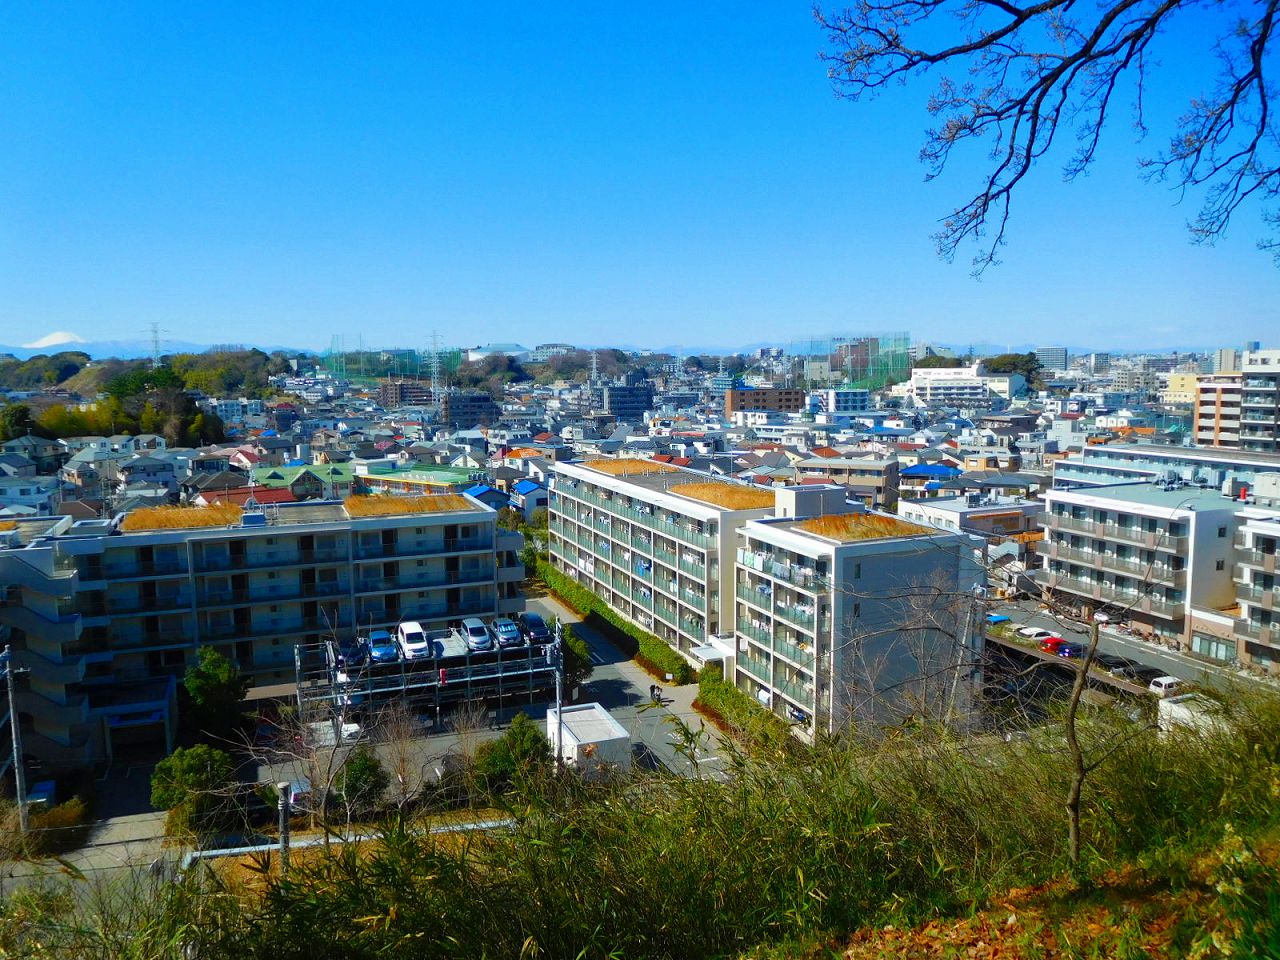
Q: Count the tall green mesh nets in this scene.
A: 2